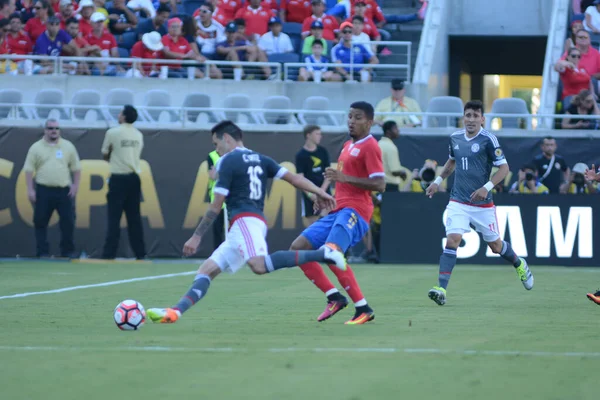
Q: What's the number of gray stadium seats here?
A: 11